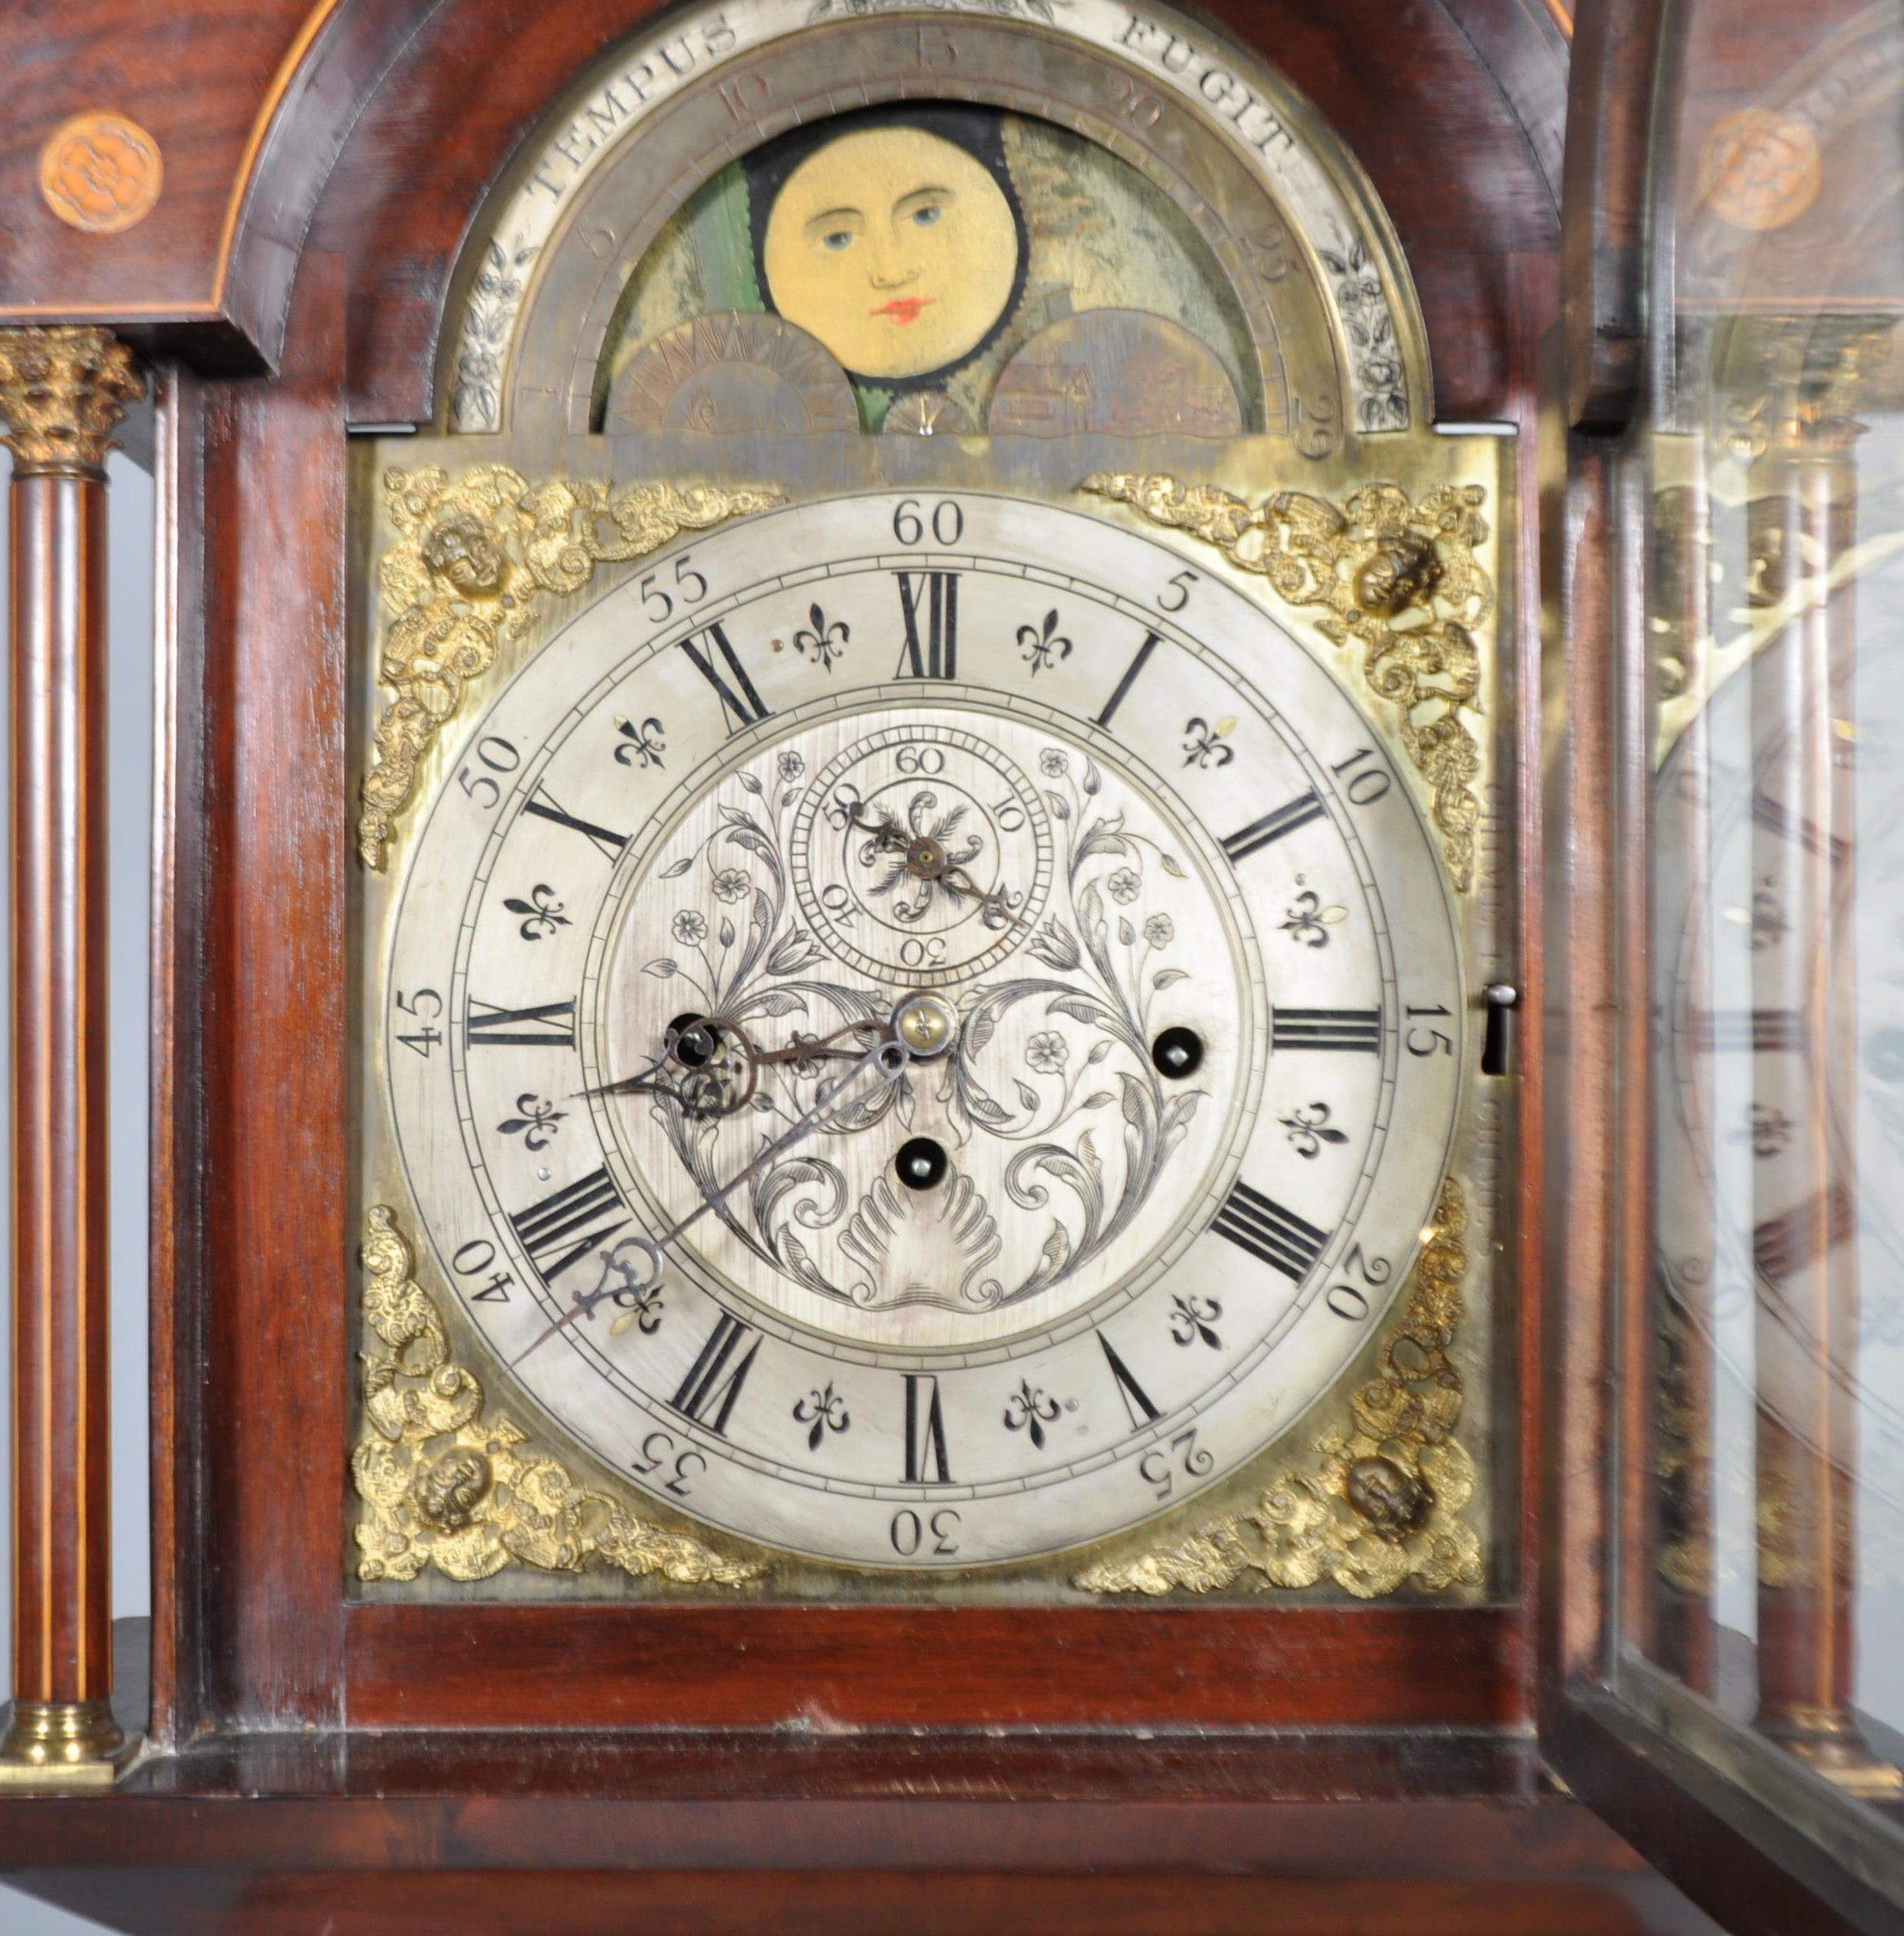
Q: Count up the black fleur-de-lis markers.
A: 12